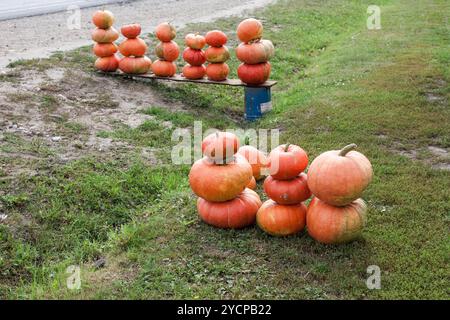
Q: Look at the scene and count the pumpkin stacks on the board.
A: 6